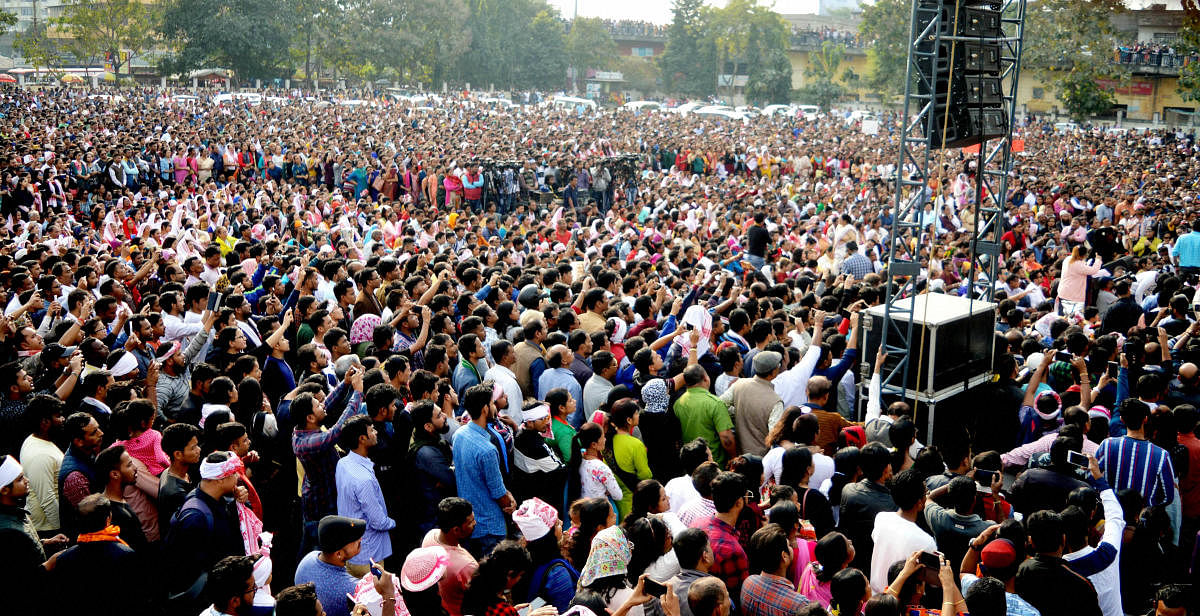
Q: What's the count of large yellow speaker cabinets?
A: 0